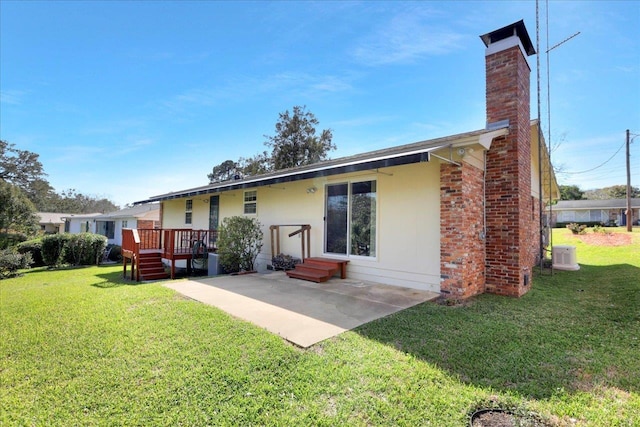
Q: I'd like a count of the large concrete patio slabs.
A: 1